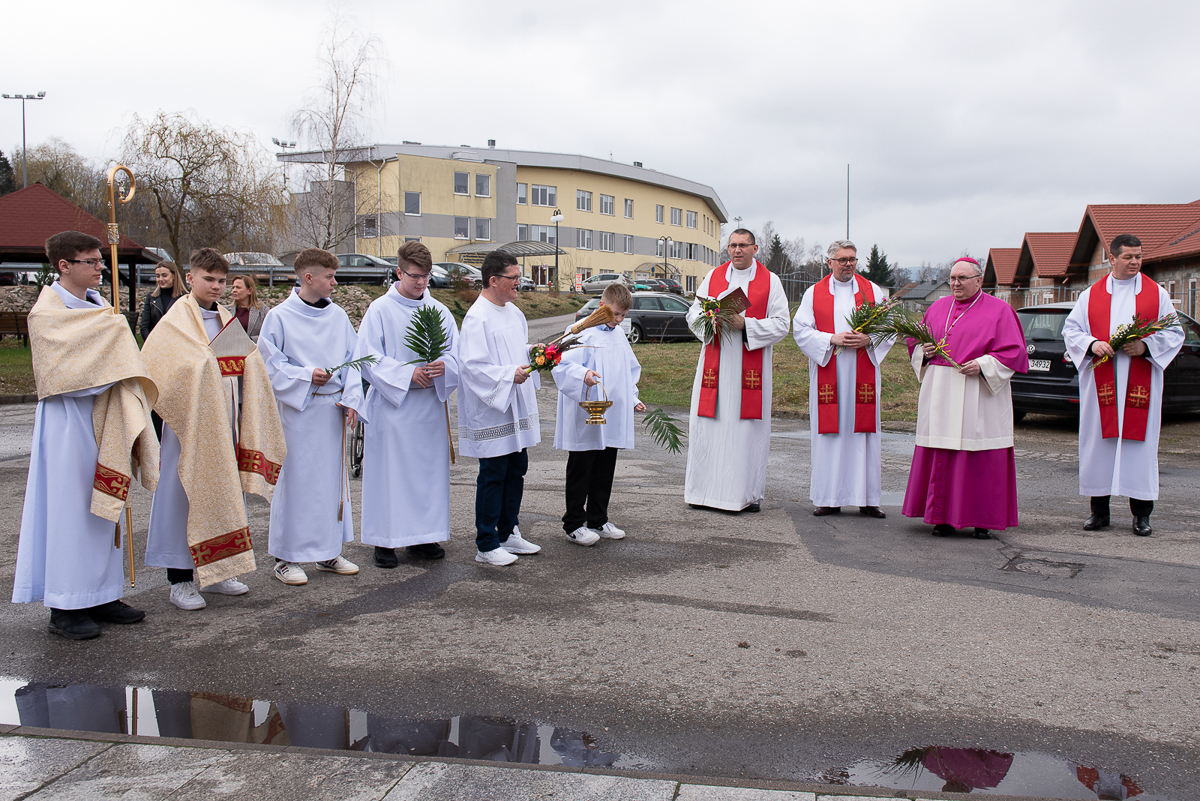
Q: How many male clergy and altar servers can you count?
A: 10